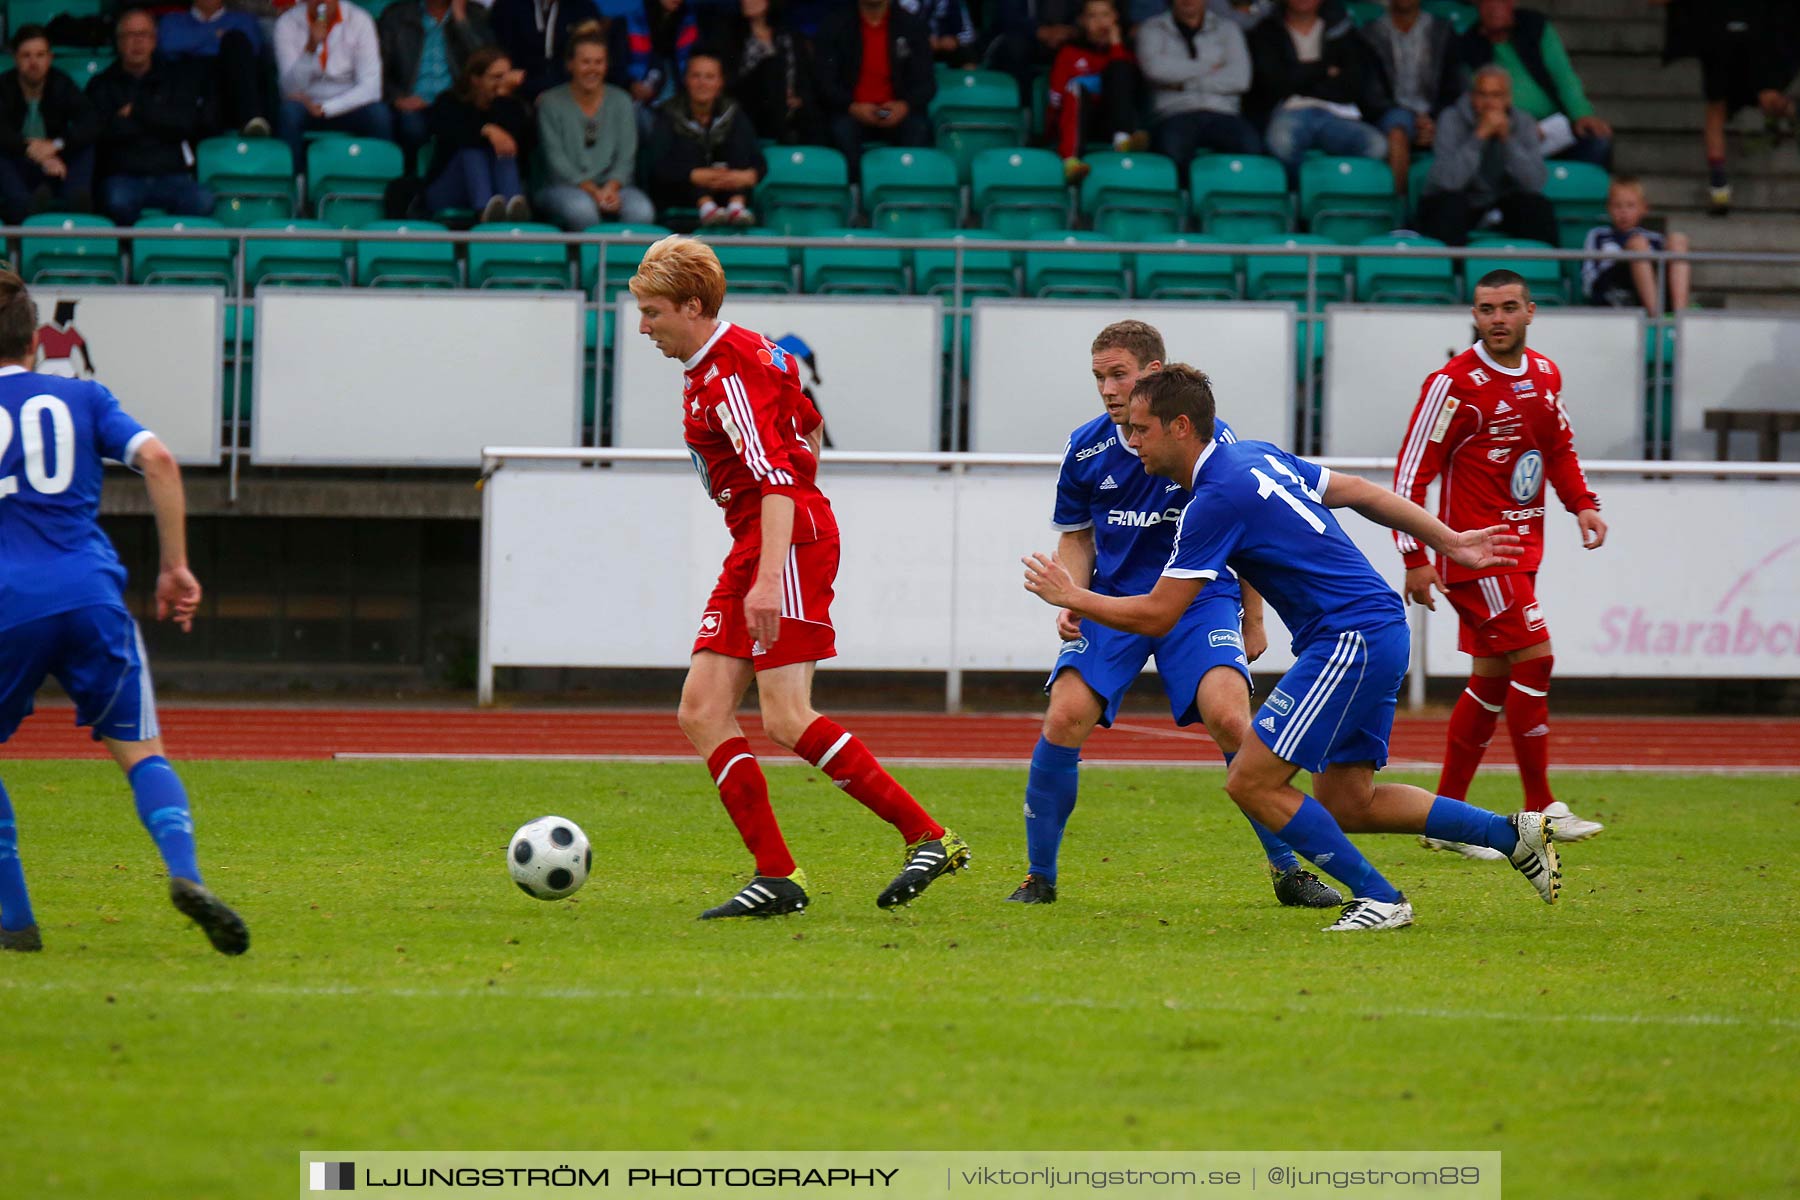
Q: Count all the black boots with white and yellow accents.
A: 2